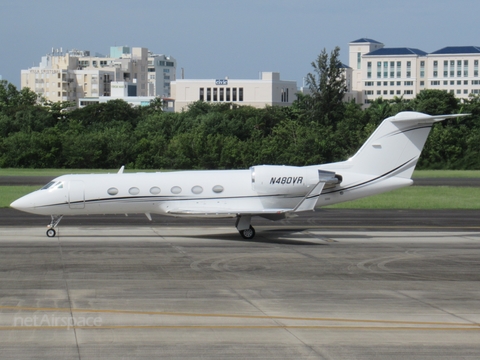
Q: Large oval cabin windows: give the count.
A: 6